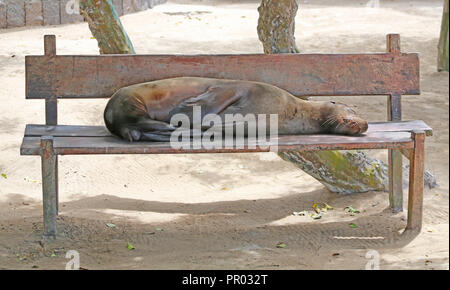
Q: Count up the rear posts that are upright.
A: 2